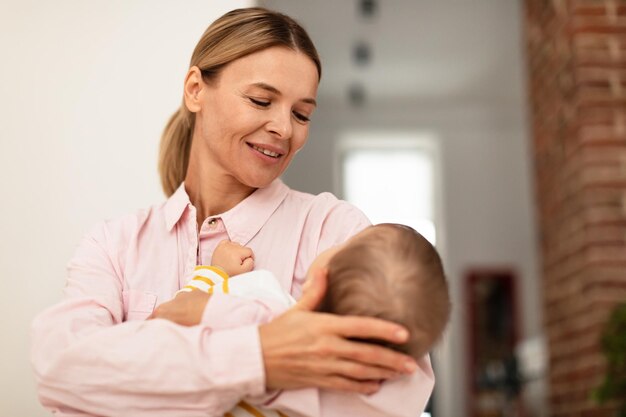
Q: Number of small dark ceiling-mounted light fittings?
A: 3